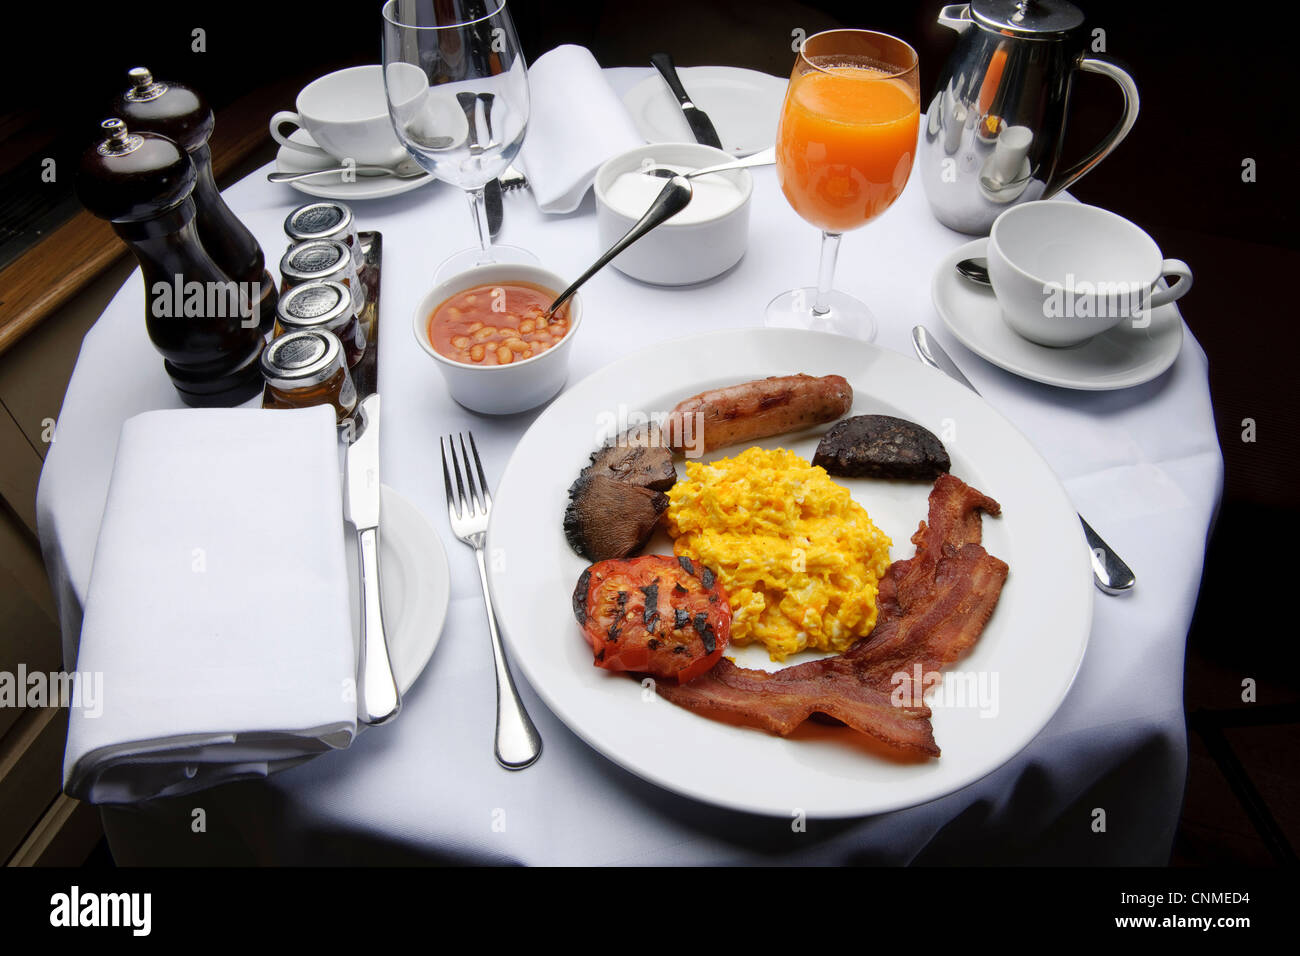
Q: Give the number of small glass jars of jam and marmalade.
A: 4